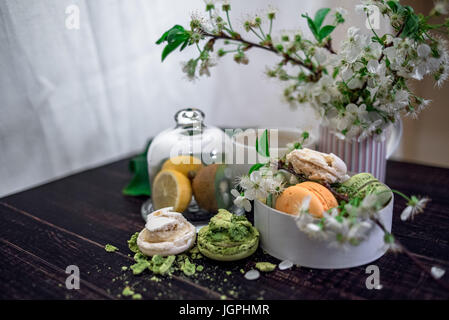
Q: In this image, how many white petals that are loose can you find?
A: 3